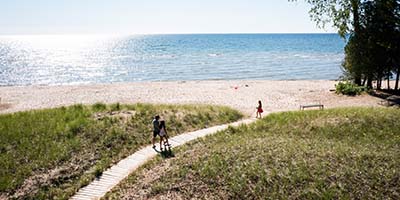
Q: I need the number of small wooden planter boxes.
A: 0